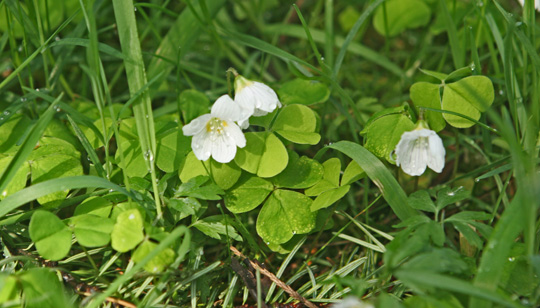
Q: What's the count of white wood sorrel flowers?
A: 3